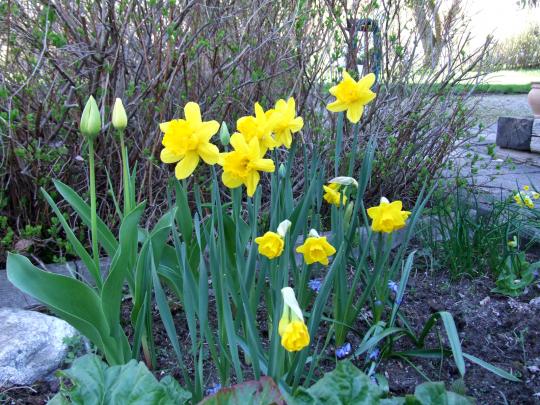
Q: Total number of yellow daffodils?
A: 10